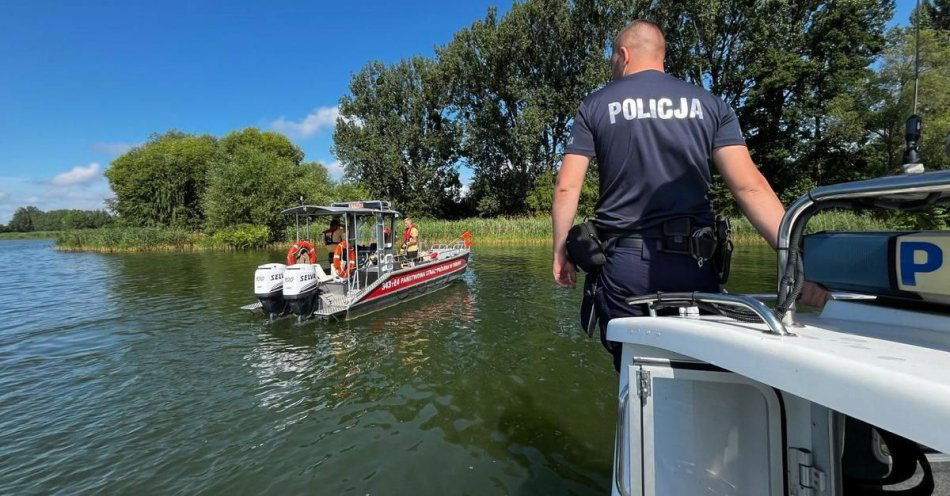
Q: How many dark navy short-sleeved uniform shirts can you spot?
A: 1